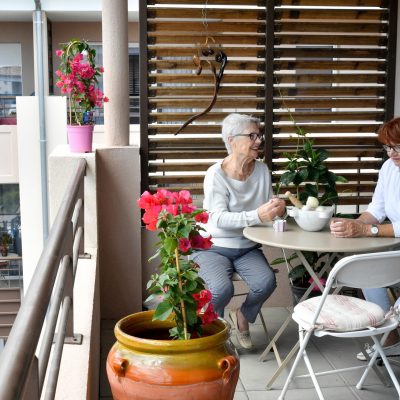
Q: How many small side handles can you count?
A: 2